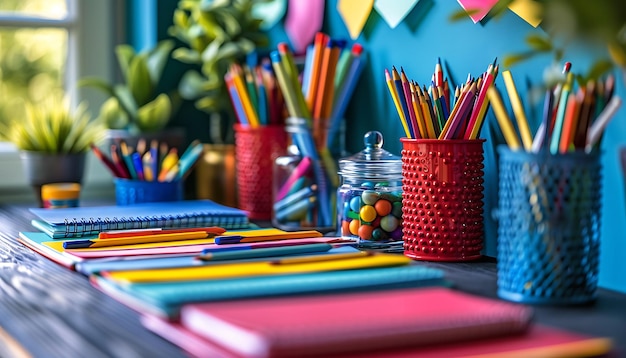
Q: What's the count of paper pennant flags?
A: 6